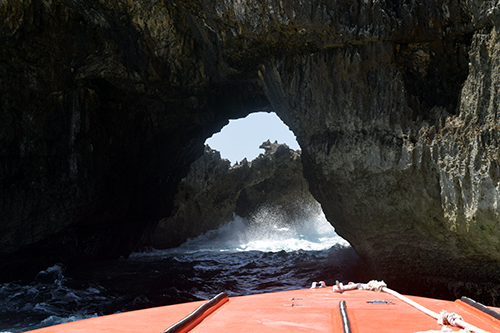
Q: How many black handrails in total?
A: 3